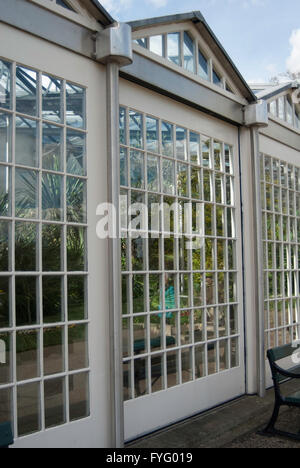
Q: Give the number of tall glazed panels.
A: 3